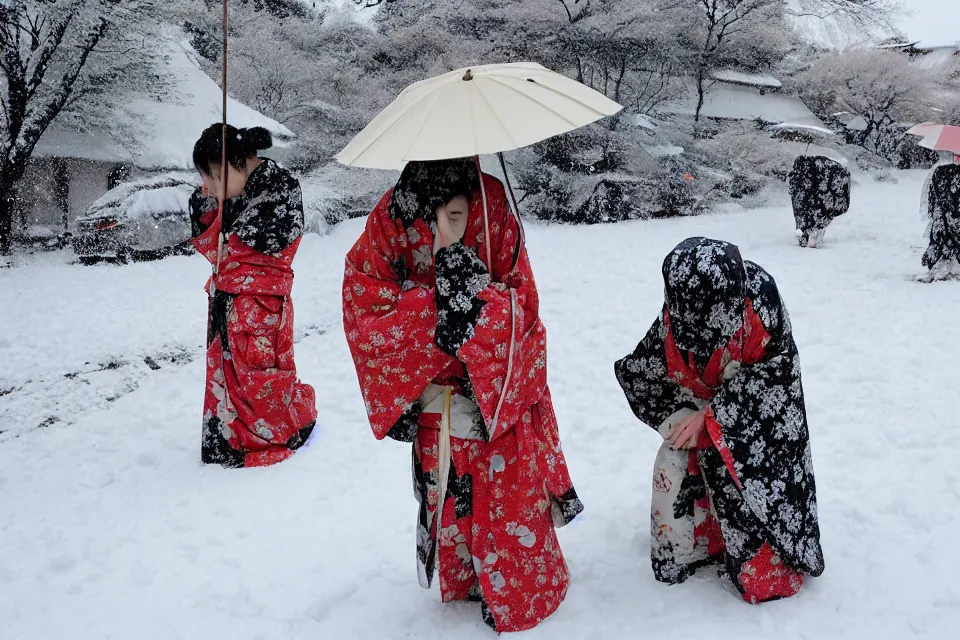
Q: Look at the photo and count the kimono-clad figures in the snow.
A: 5